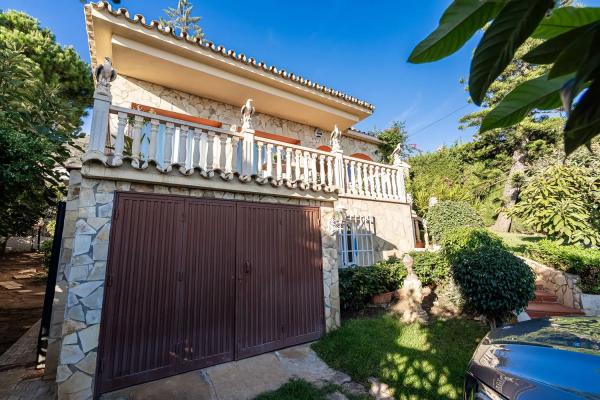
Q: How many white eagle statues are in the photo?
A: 4